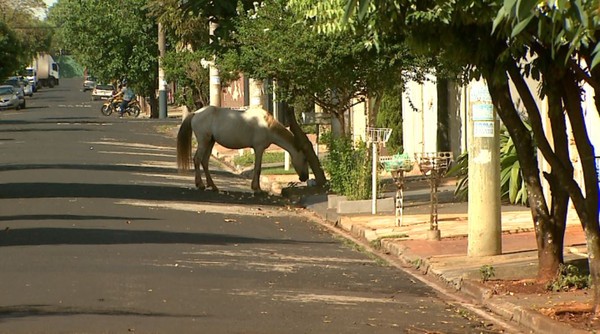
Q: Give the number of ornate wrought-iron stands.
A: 2